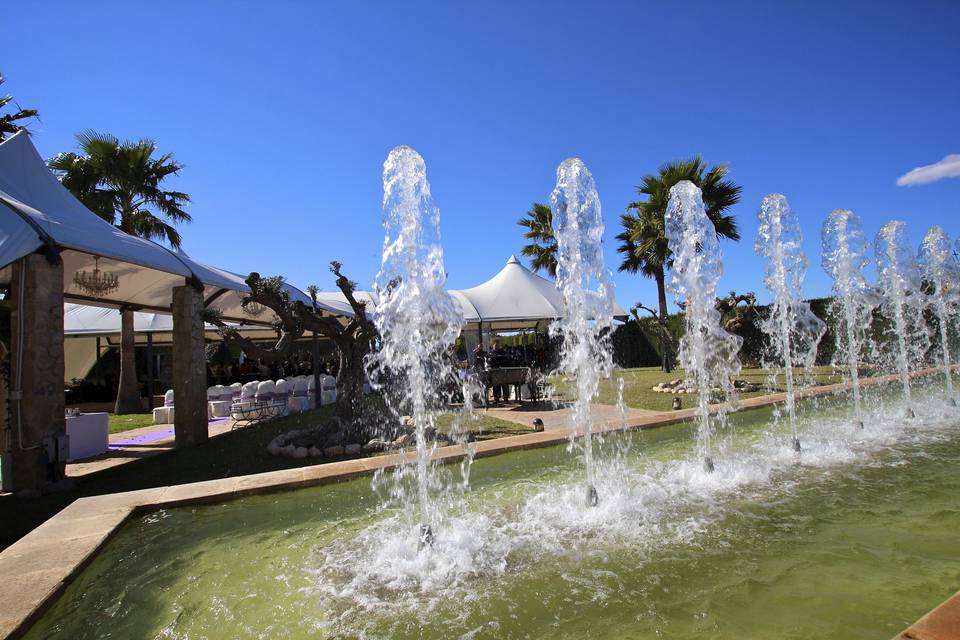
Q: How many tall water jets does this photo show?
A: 7